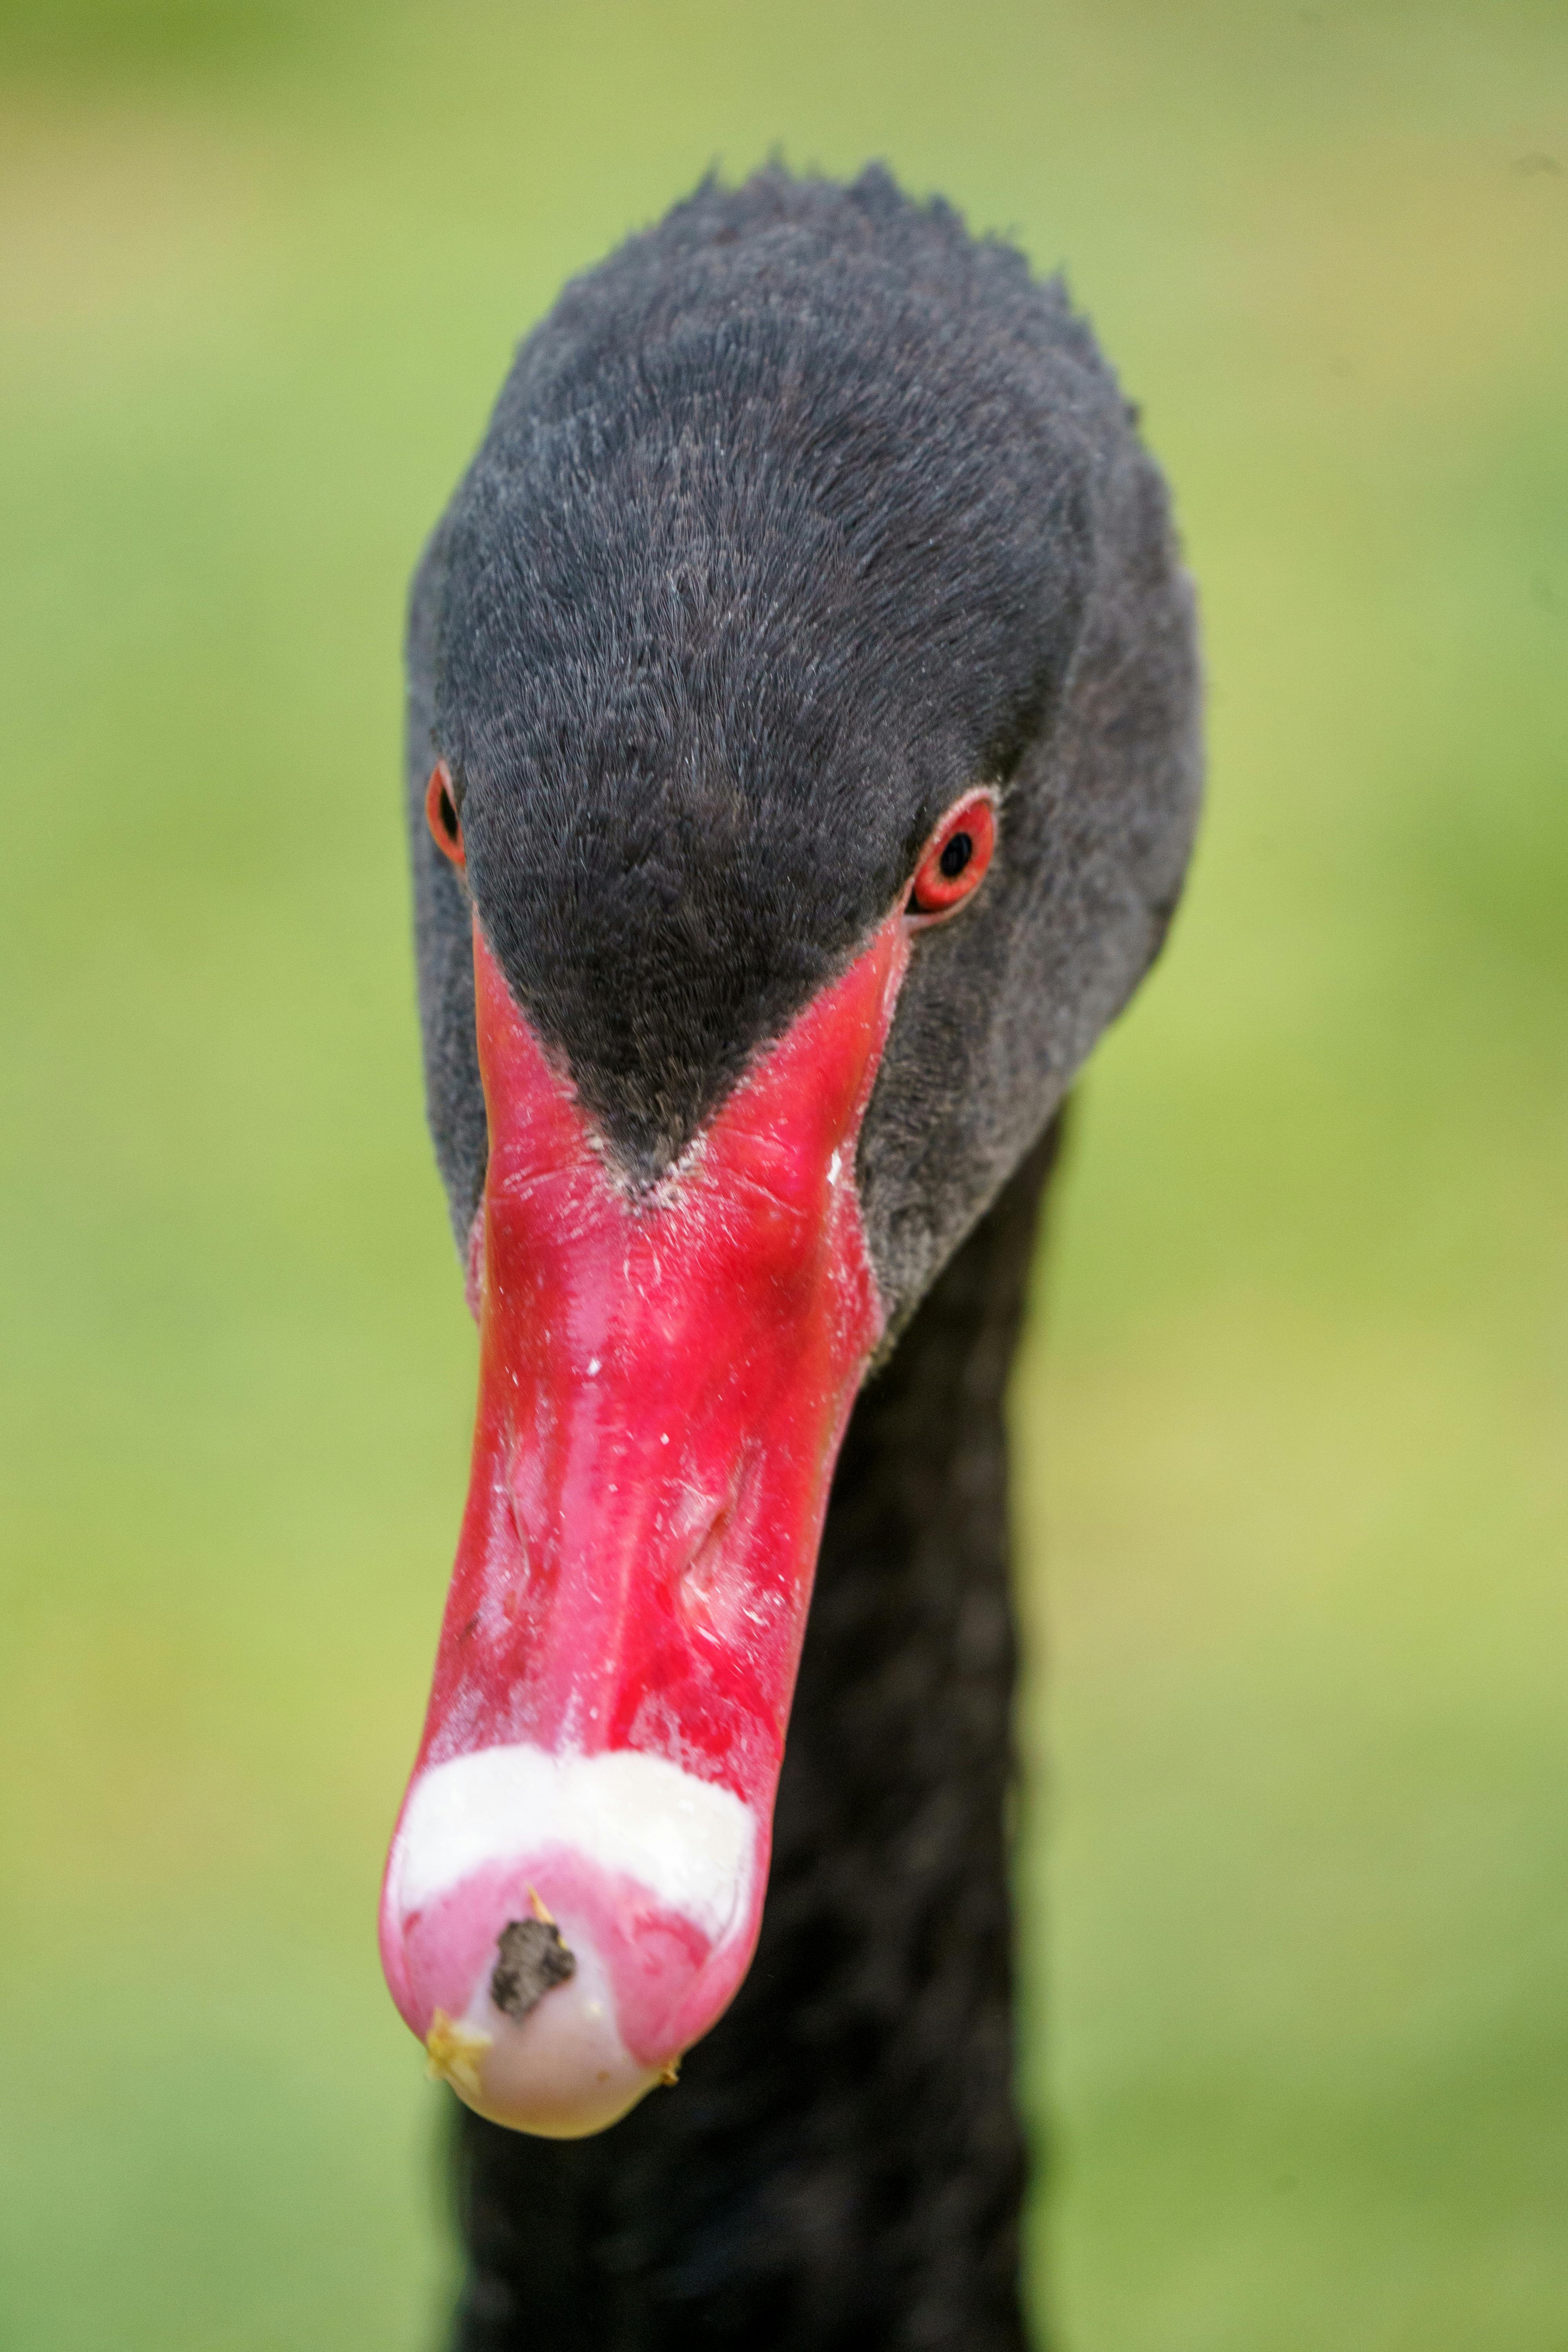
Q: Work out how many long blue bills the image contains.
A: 0